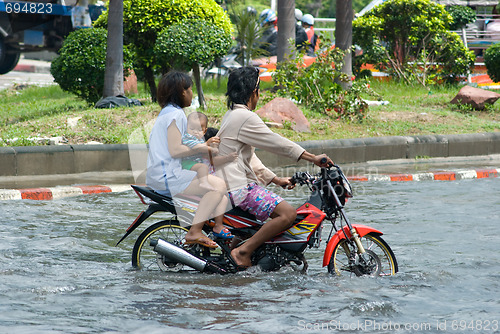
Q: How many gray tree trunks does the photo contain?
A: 3